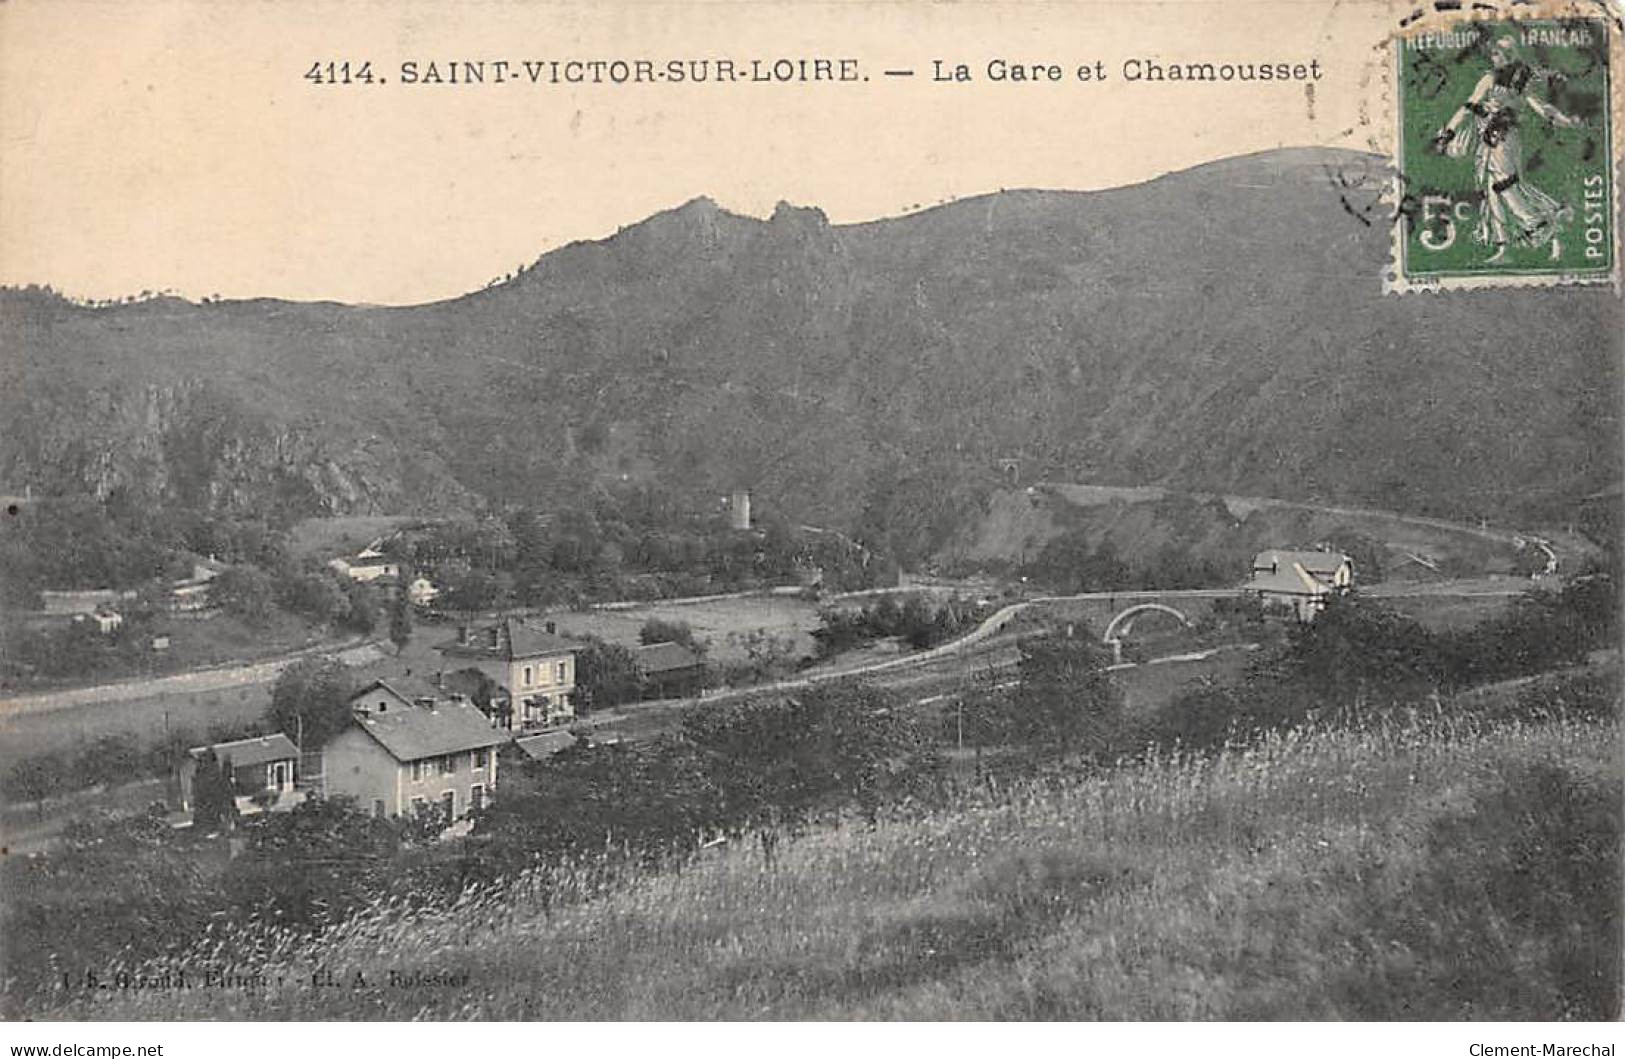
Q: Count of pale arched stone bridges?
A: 1